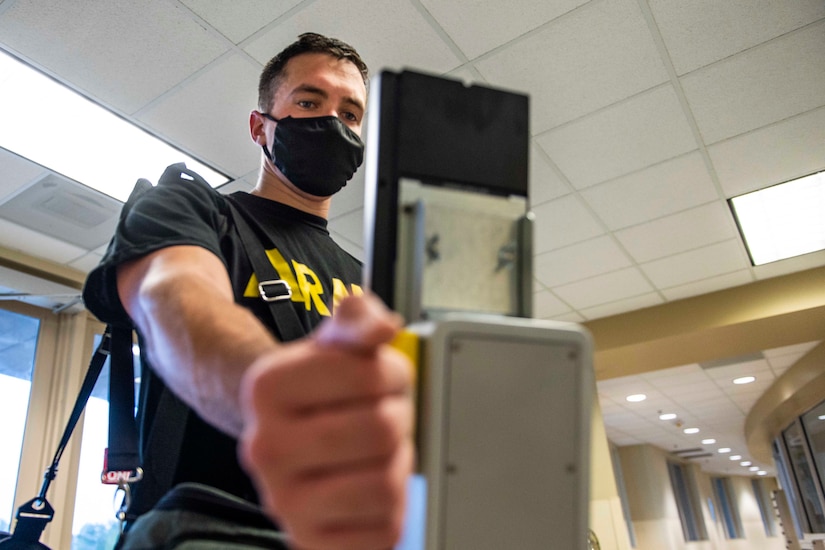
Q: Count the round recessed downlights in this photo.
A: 10